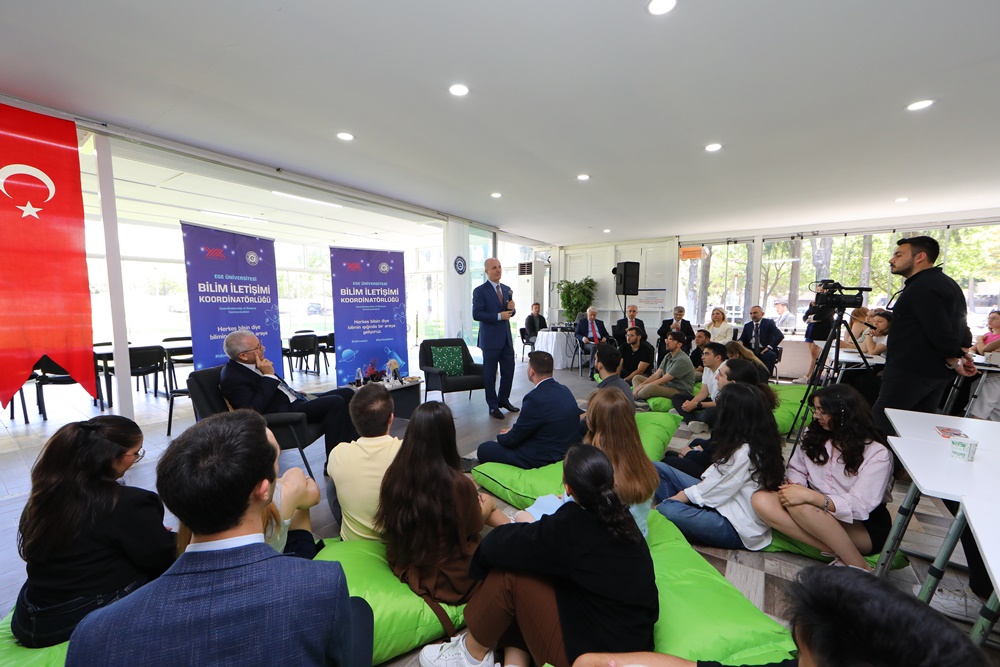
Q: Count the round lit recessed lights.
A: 9